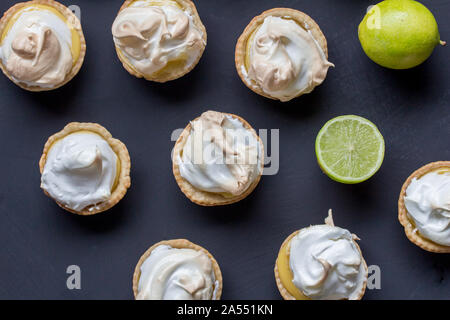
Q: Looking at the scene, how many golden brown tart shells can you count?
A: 8